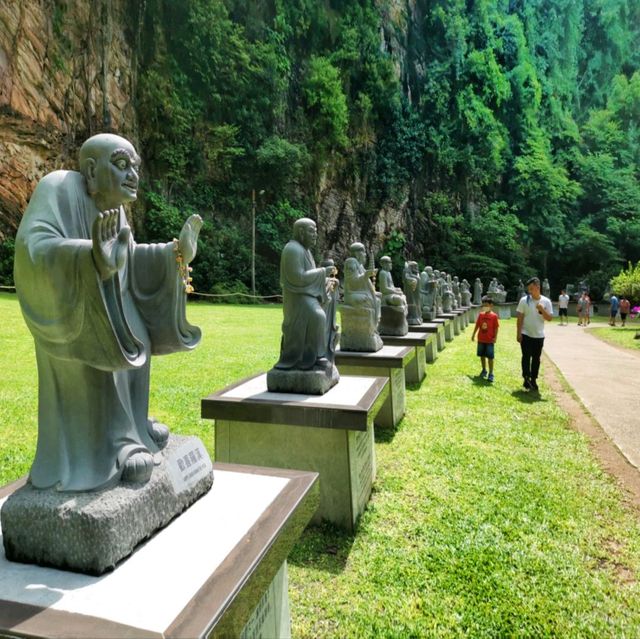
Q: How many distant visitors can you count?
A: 5